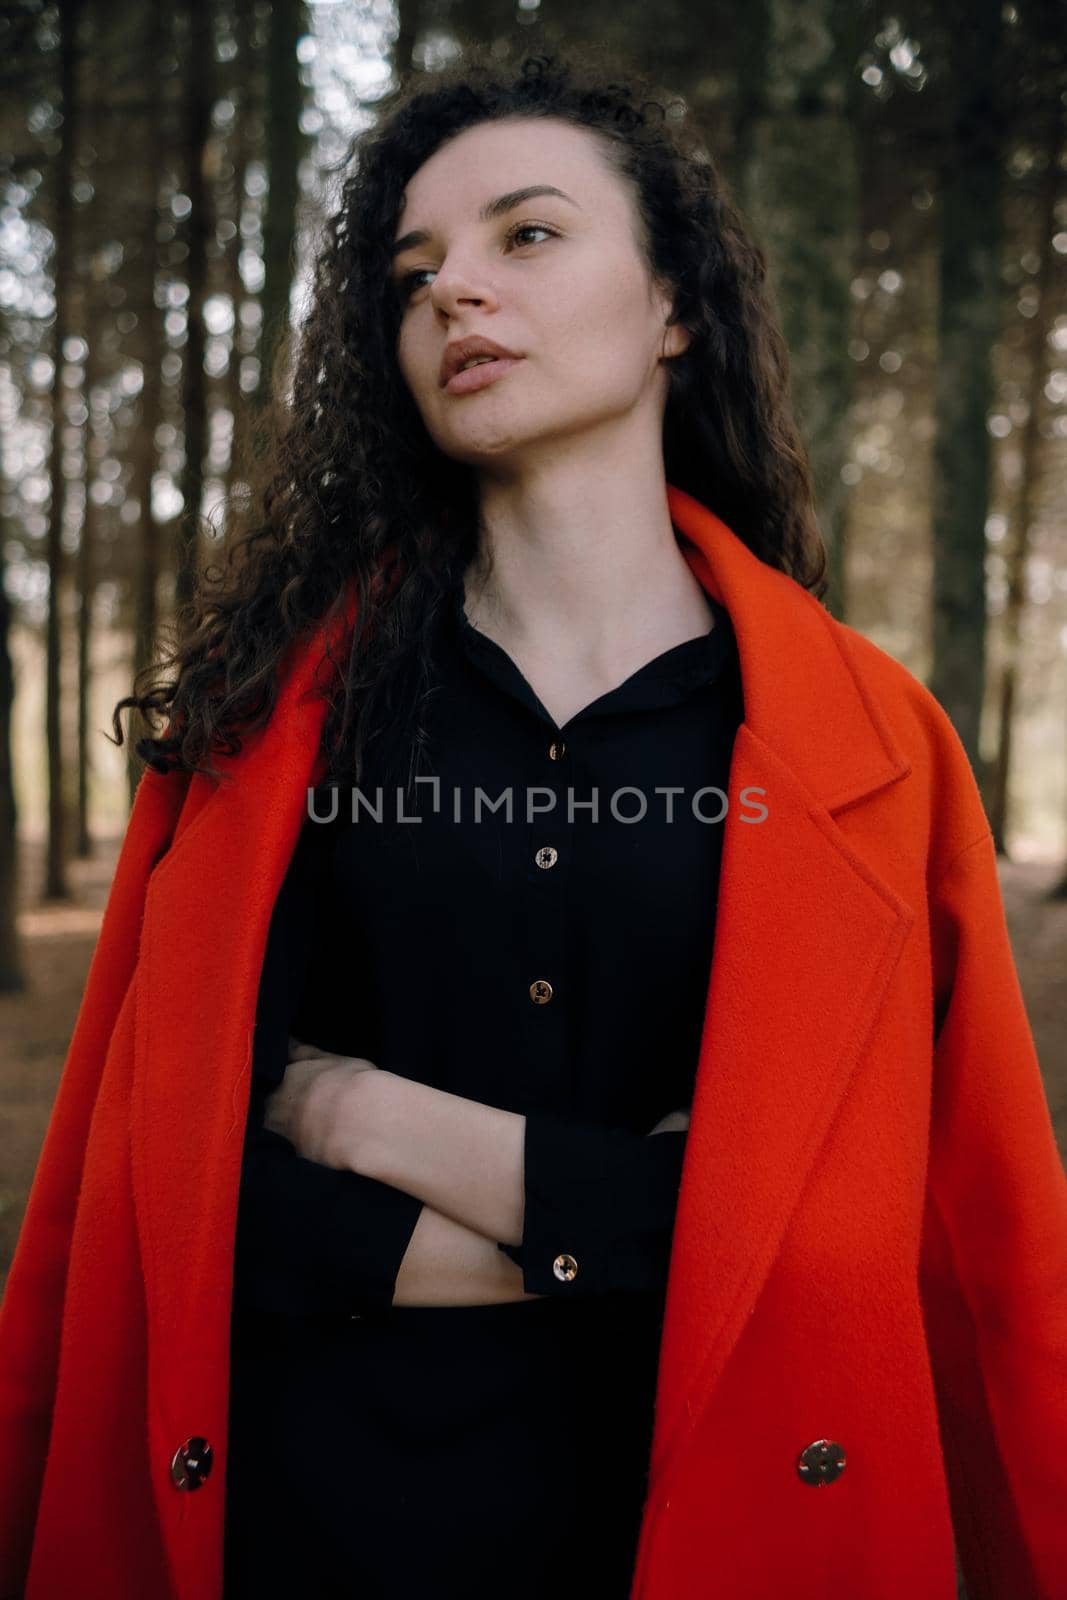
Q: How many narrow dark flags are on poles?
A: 0